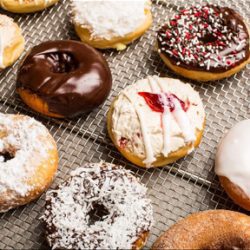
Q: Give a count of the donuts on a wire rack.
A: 10